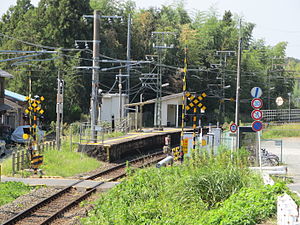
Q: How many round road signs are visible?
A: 5